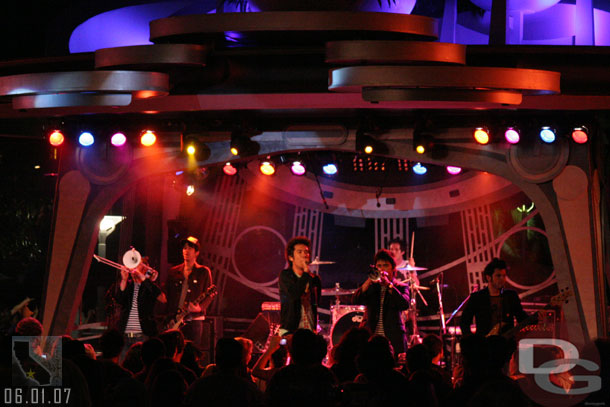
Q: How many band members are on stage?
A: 6